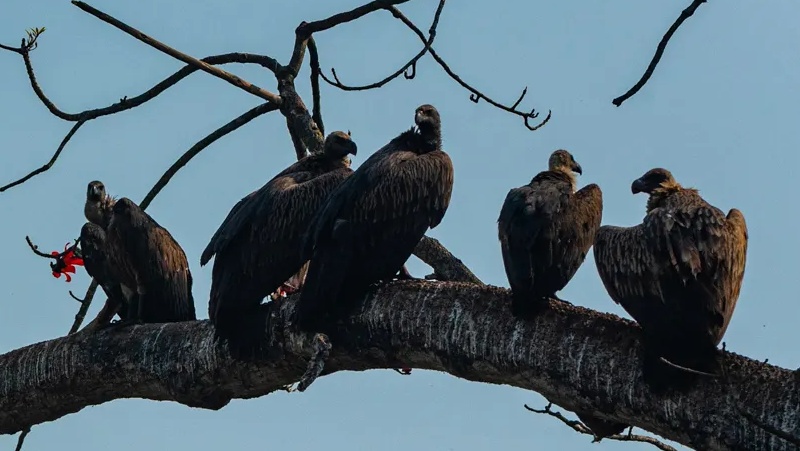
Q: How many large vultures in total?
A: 5